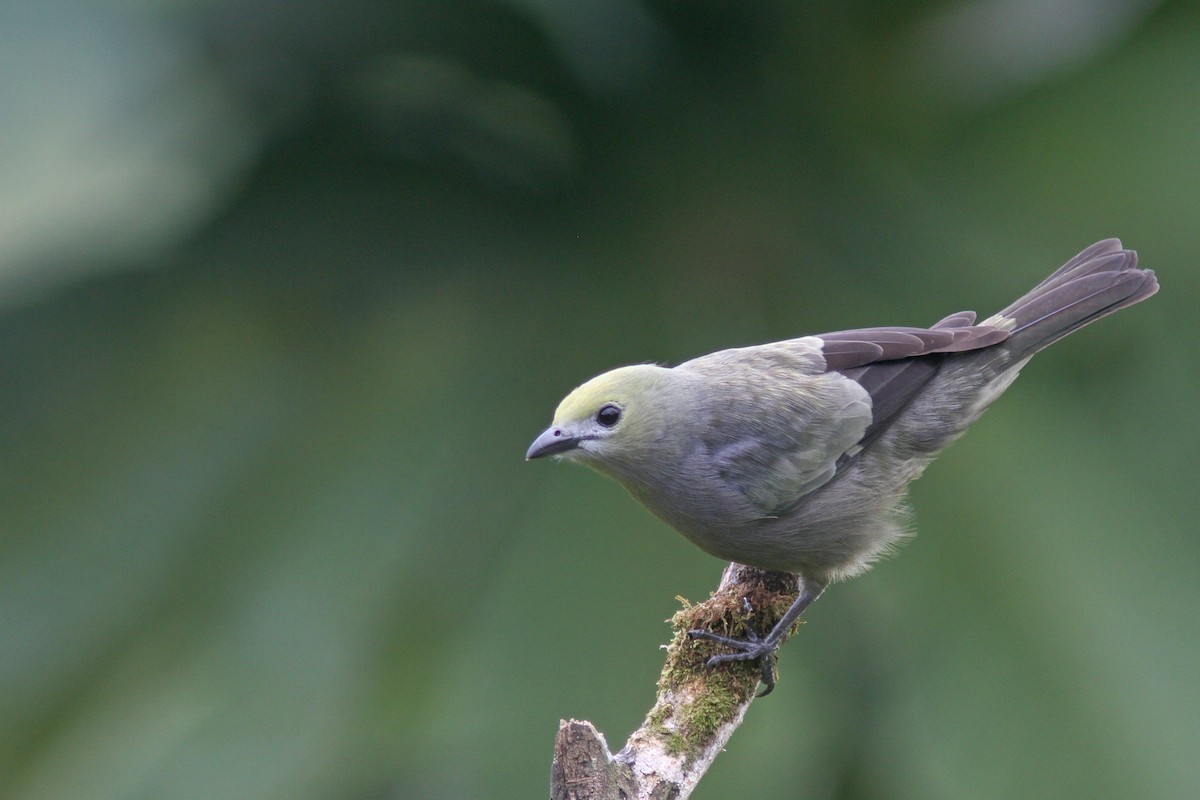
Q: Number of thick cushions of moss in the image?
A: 1